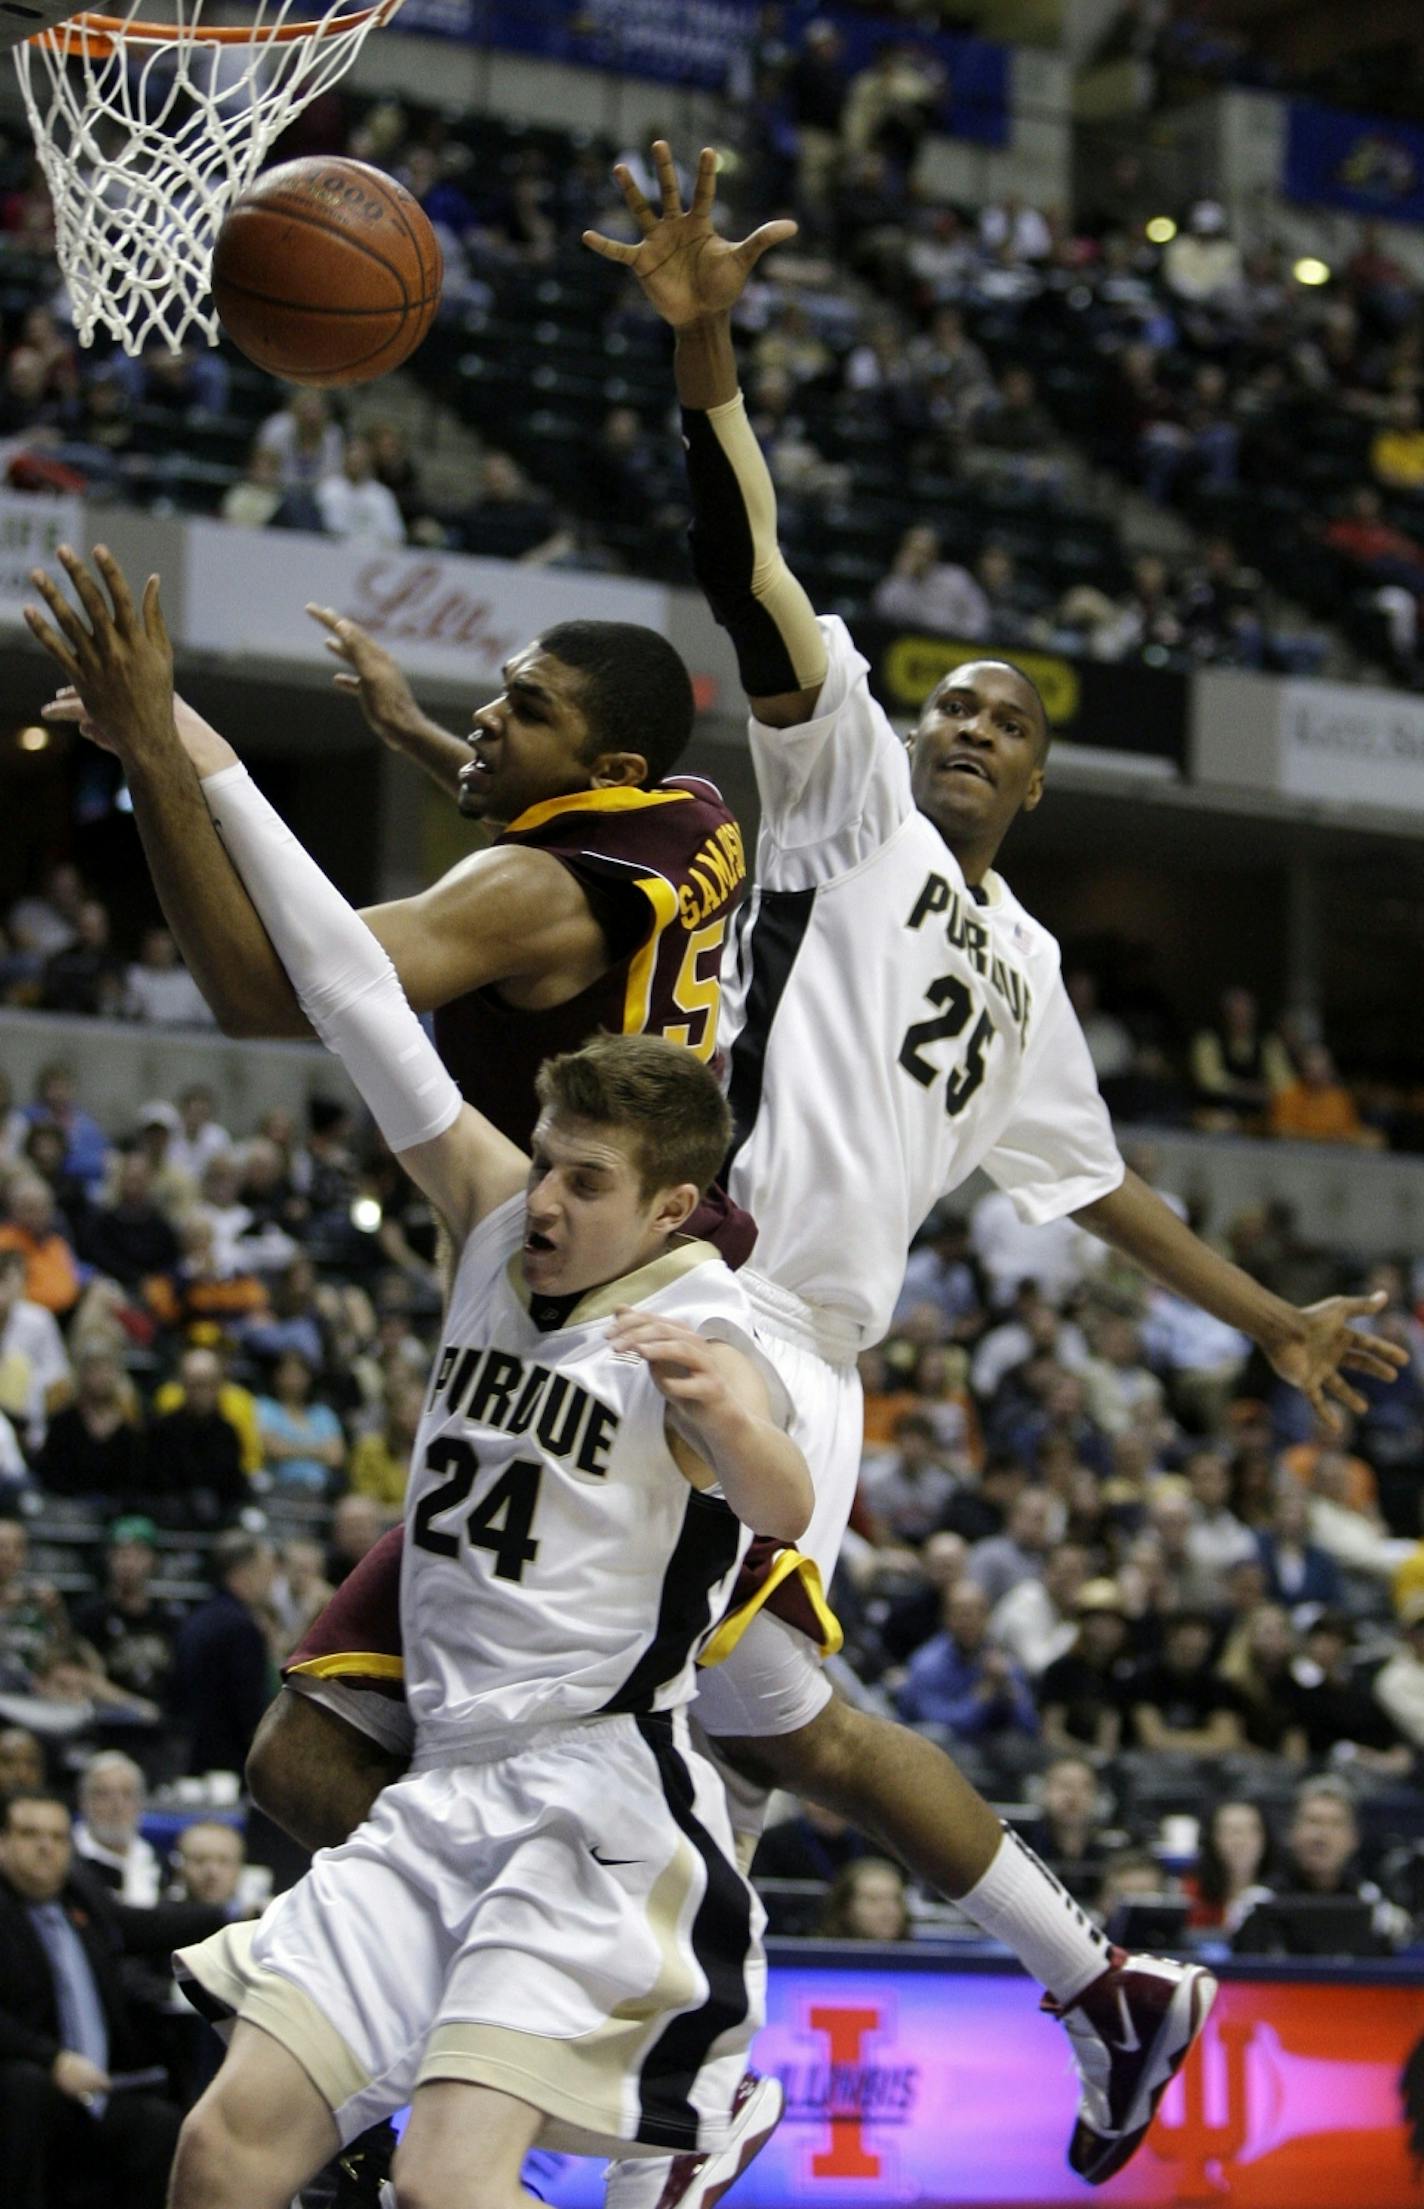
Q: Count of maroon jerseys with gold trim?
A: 1